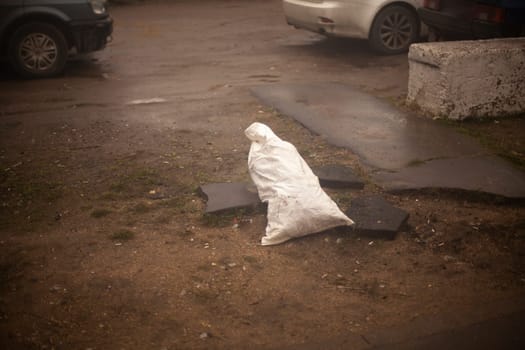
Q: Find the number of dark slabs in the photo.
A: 3